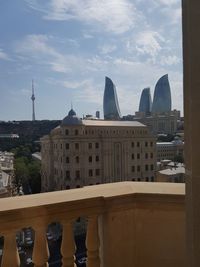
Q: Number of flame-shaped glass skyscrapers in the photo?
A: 3